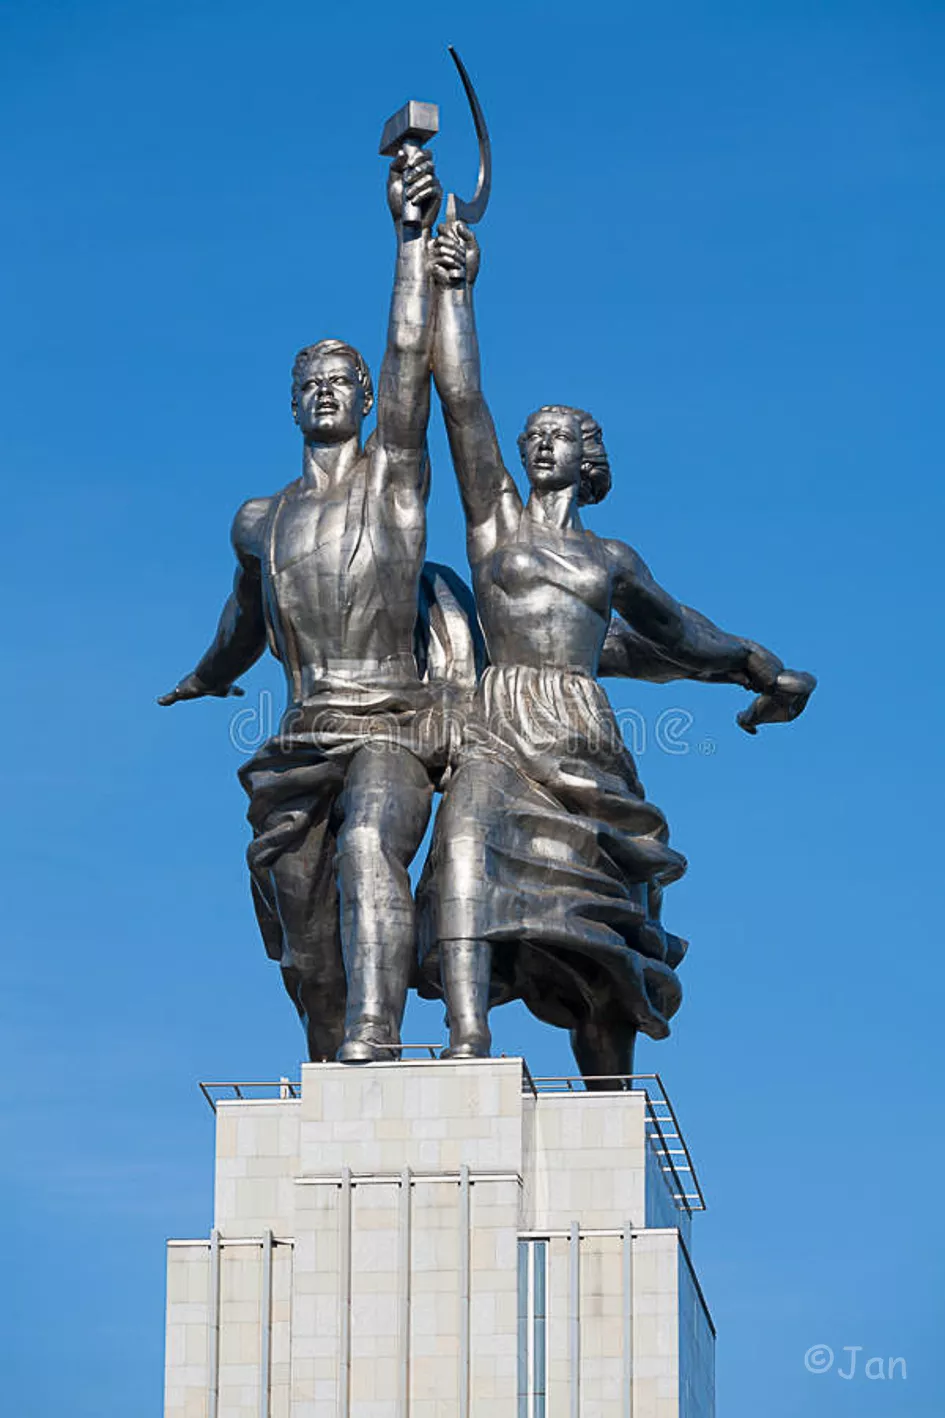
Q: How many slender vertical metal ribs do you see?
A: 7